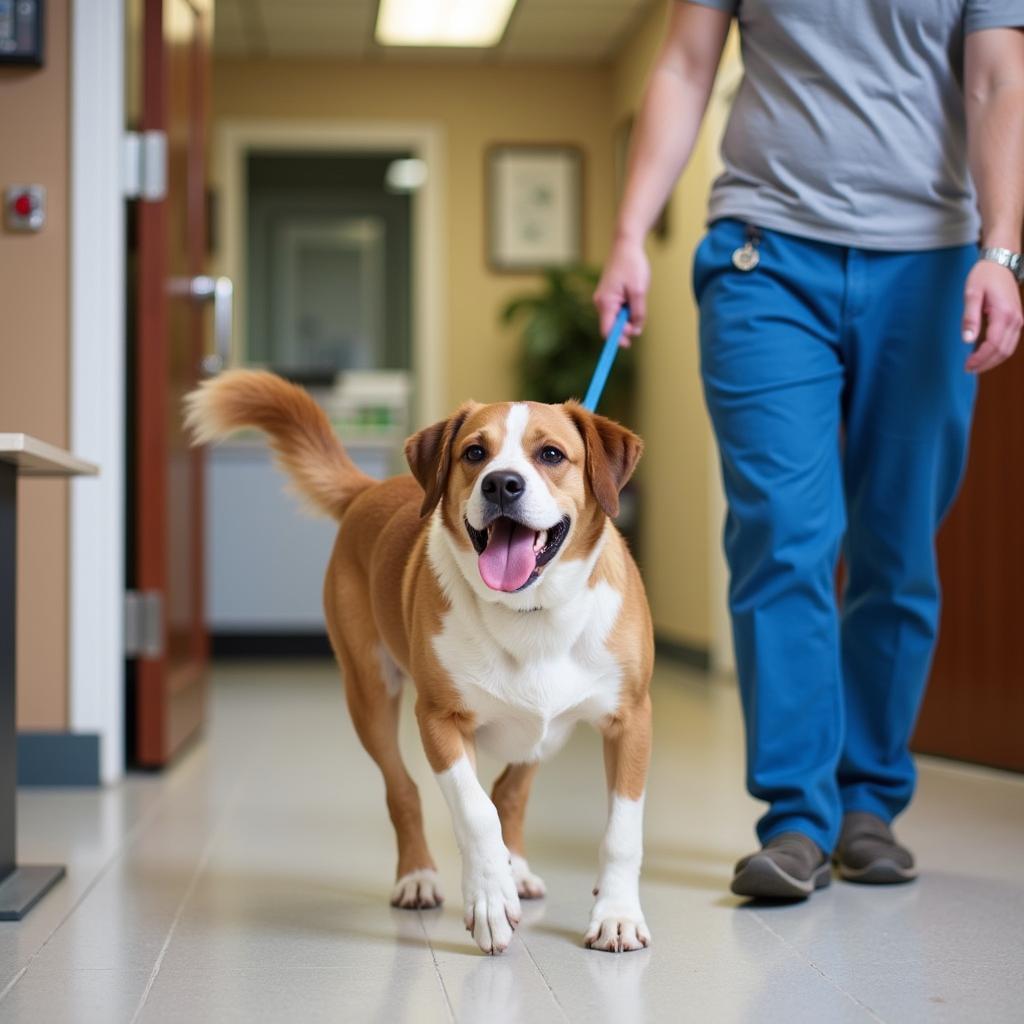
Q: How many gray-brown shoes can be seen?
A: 2